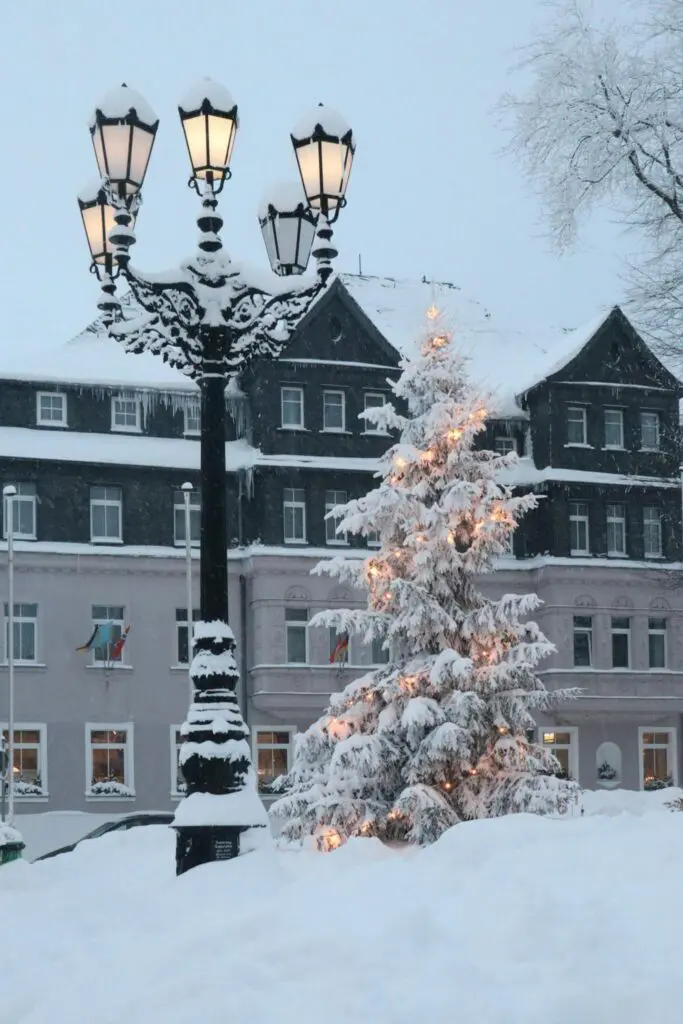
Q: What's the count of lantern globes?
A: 5